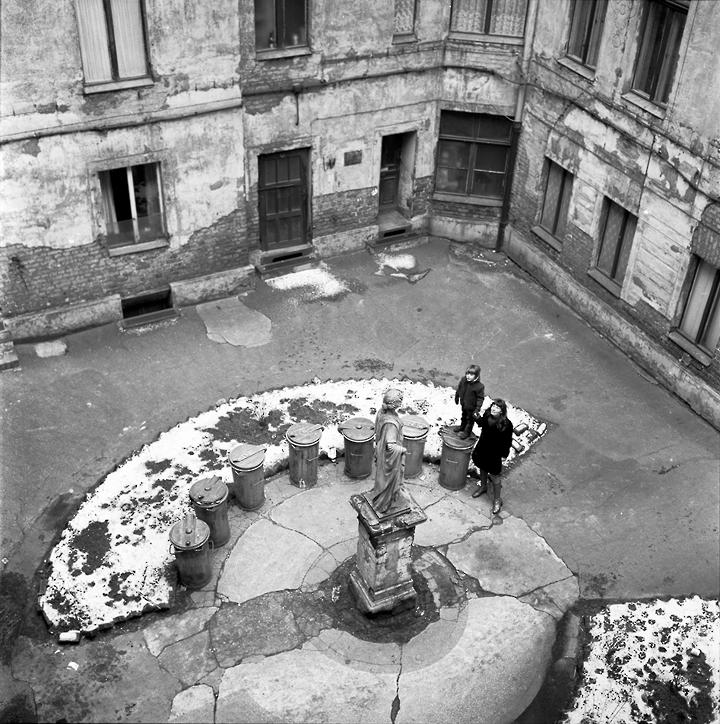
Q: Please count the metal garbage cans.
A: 7